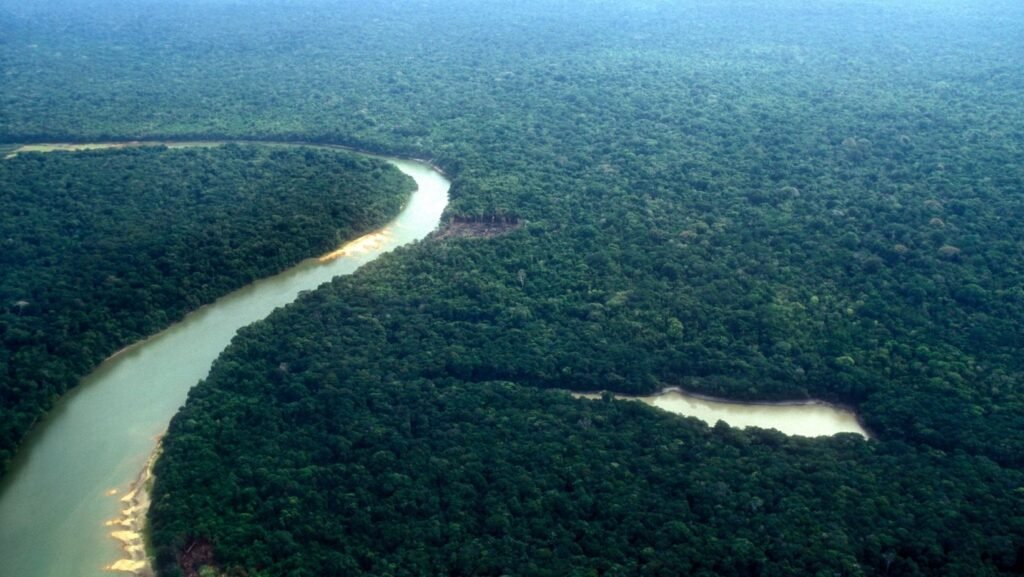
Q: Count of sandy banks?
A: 2